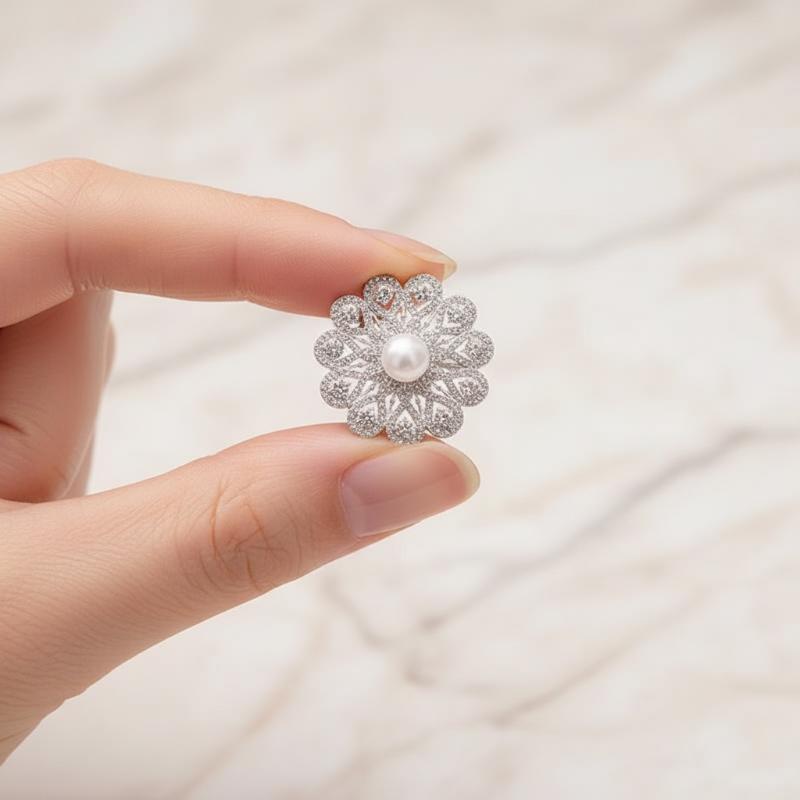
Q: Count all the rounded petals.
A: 11